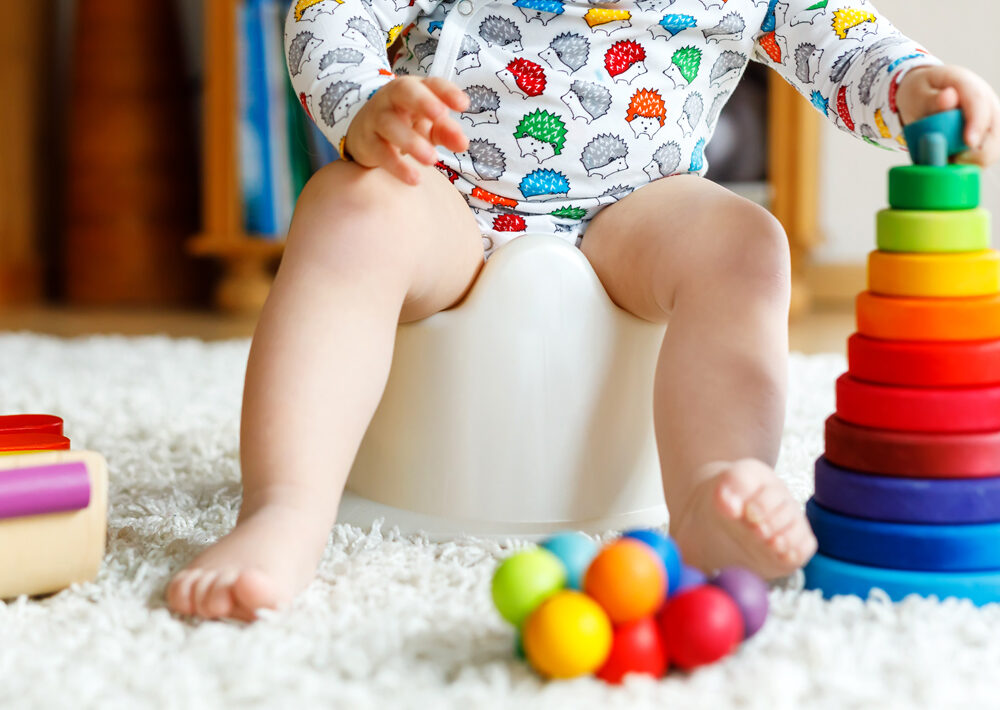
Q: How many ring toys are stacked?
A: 10